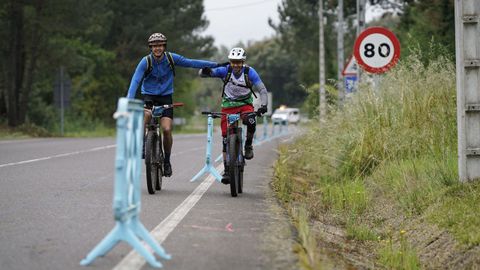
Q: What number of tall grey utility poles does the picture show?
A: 4